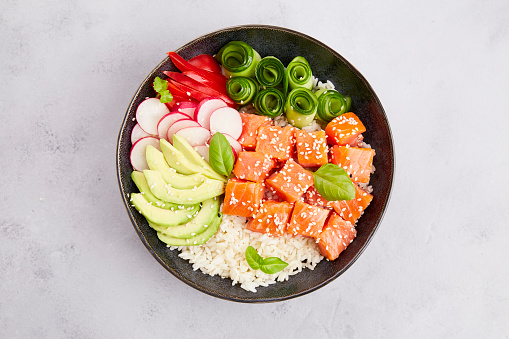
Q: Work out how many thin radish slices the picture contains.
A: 11